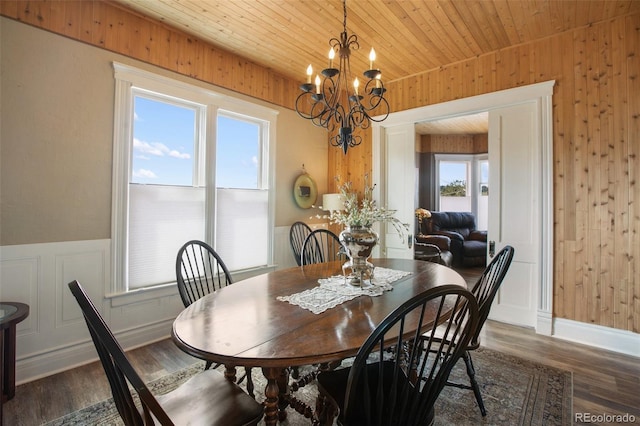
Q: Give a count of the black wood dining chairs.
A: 6